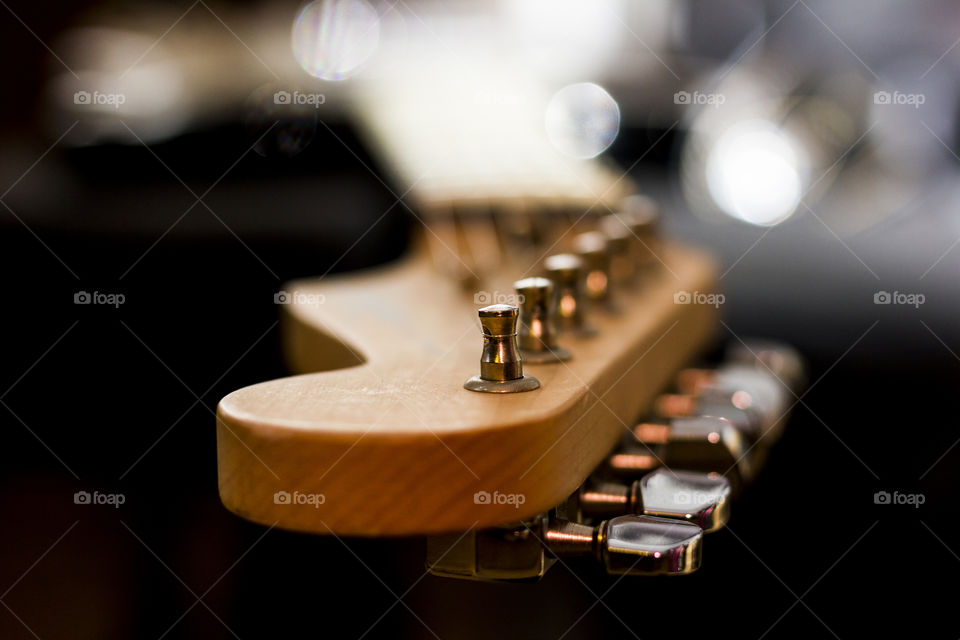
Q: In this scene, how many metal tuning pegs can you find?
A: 6